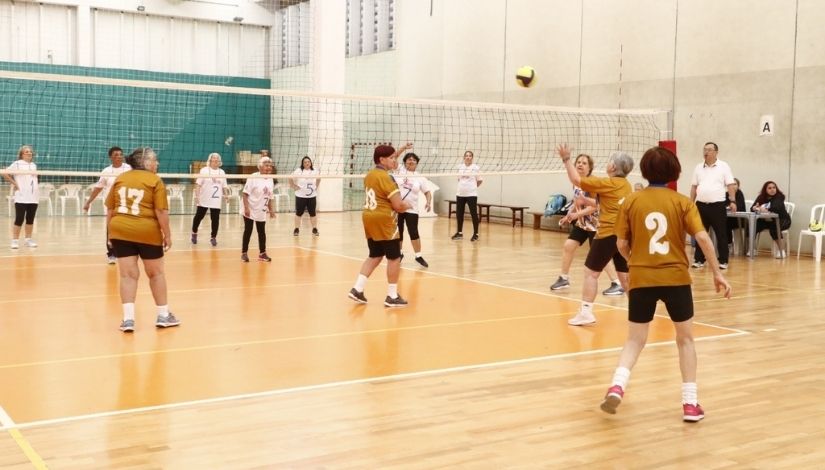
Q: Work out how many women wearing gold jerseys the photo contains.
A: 4